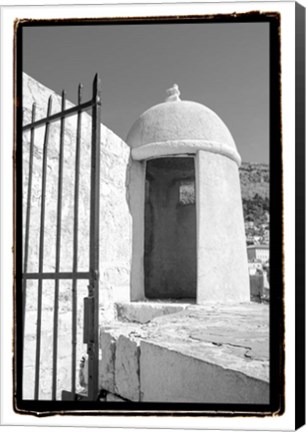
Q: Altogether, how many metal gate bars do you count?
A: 5